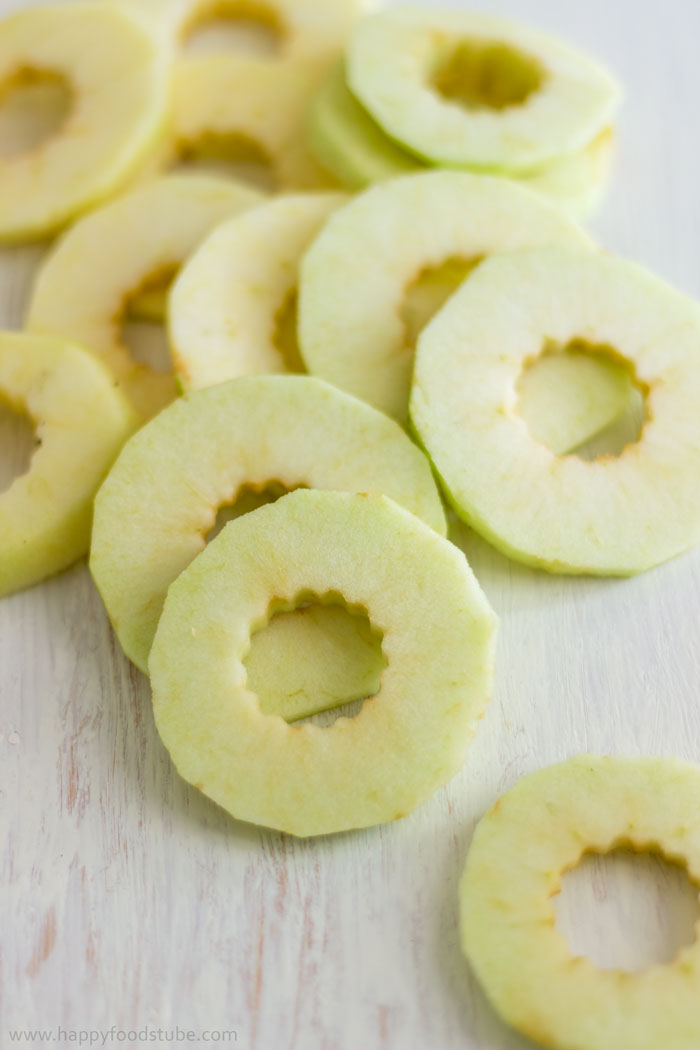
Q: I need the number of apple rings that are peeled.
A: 13